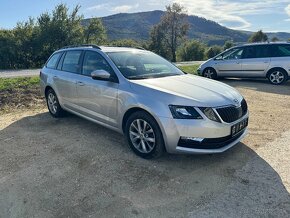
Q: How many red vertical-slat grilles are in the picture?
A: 0